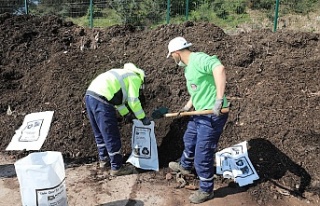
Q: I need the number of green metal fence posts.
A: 5